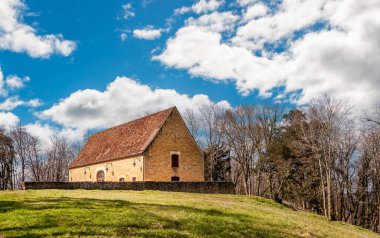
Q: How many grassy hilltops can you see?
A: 1